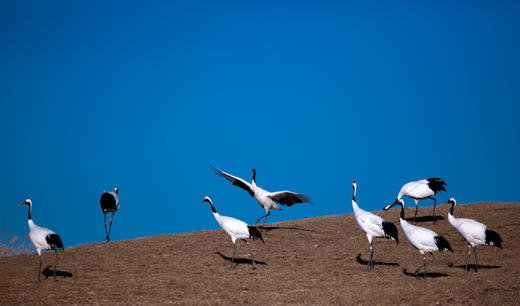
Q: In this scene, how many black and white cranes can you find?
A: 8